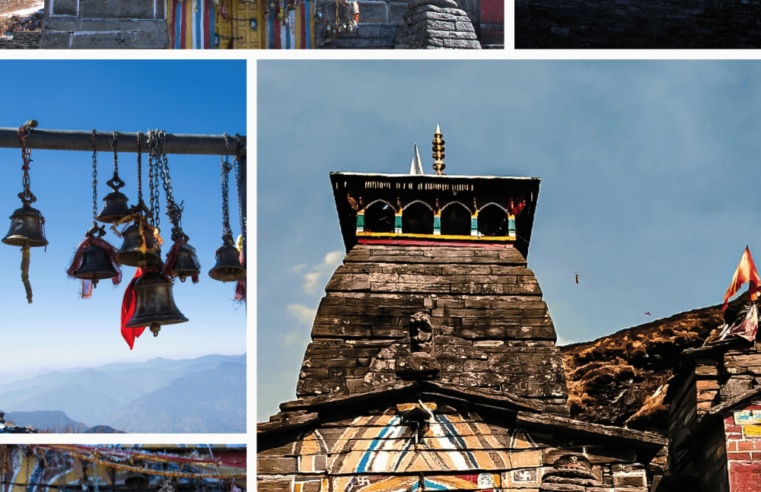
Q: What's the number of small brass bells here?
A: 7